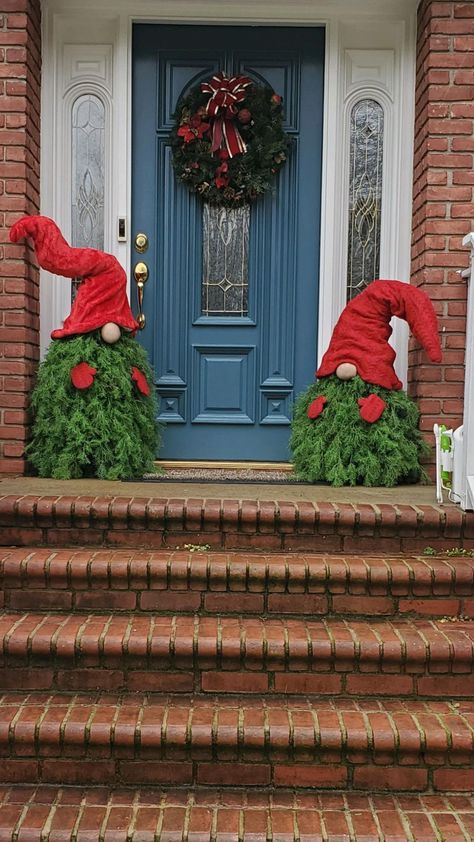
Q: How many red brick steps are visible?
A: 5